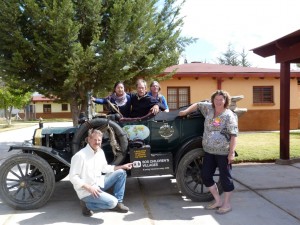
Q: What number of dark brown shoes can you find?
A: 2